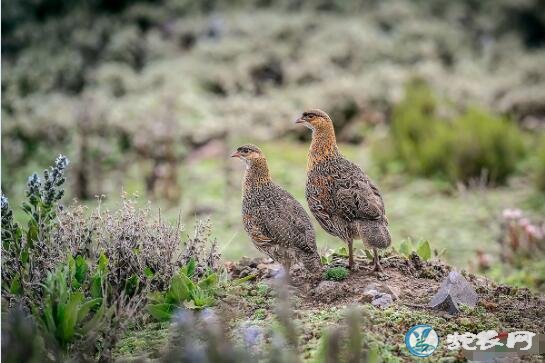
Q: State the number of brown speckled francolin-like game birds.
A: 2